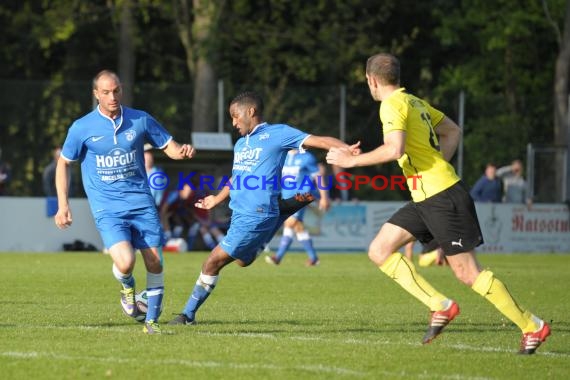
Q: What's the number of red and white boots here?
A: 2